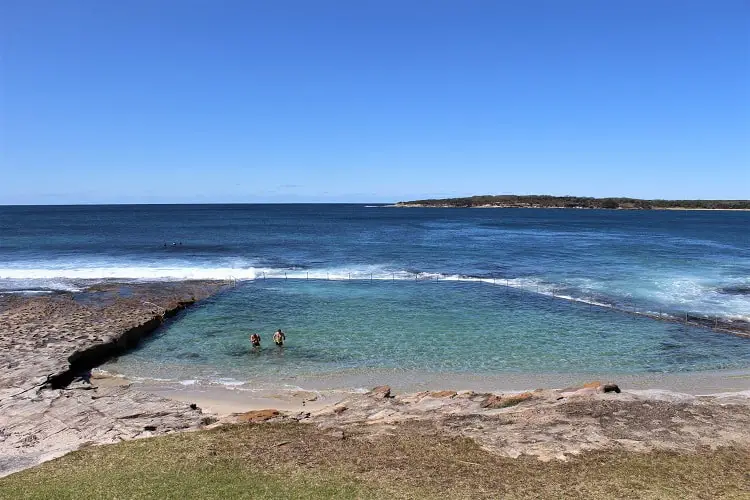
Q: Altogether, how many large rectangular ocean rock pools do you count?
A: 1